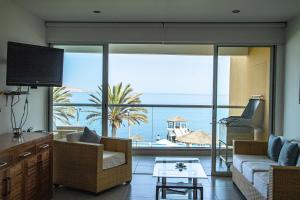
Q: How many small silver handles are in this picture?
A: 3